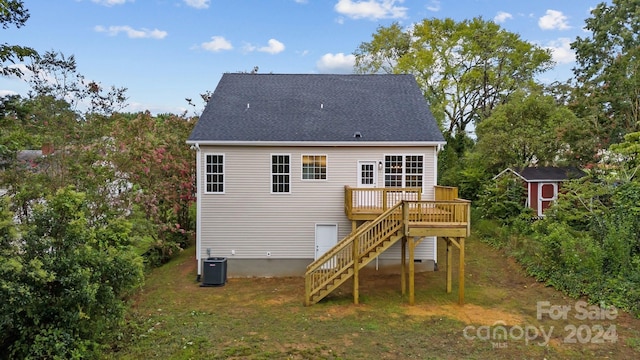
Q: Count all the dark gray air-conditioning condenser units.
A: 1